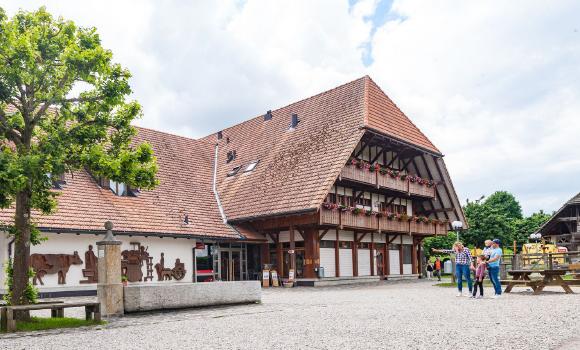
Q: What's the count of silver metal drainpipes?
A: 1